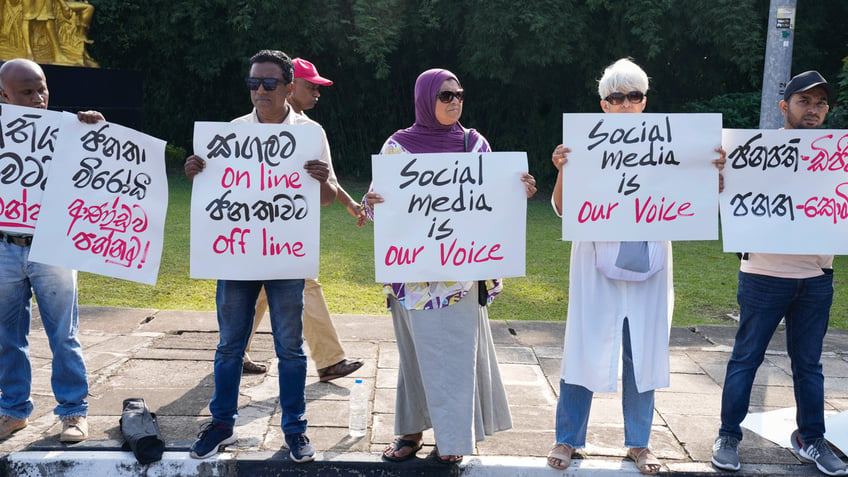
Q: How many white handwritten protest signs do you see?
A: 6